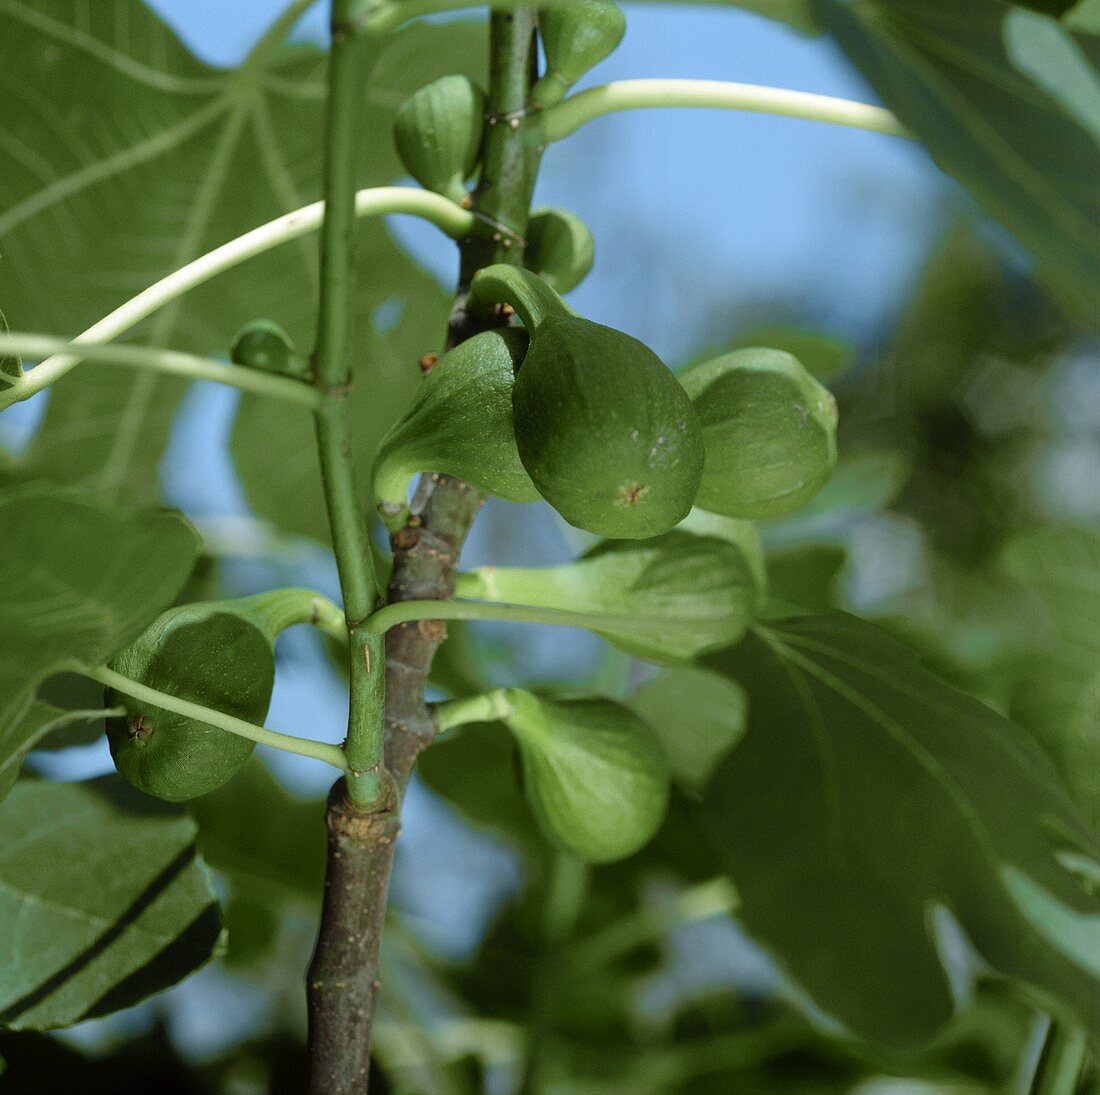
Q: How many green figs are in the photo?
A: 10